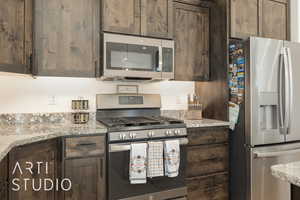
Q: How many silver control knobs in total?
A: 5